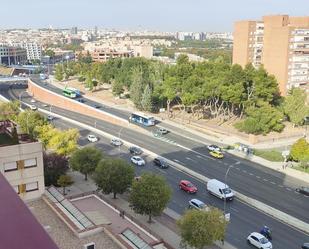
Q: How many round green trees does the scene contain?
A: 4